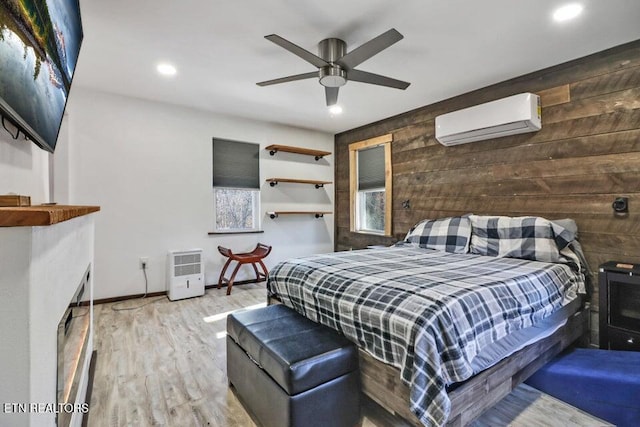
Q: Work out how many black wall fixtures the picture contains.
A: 2